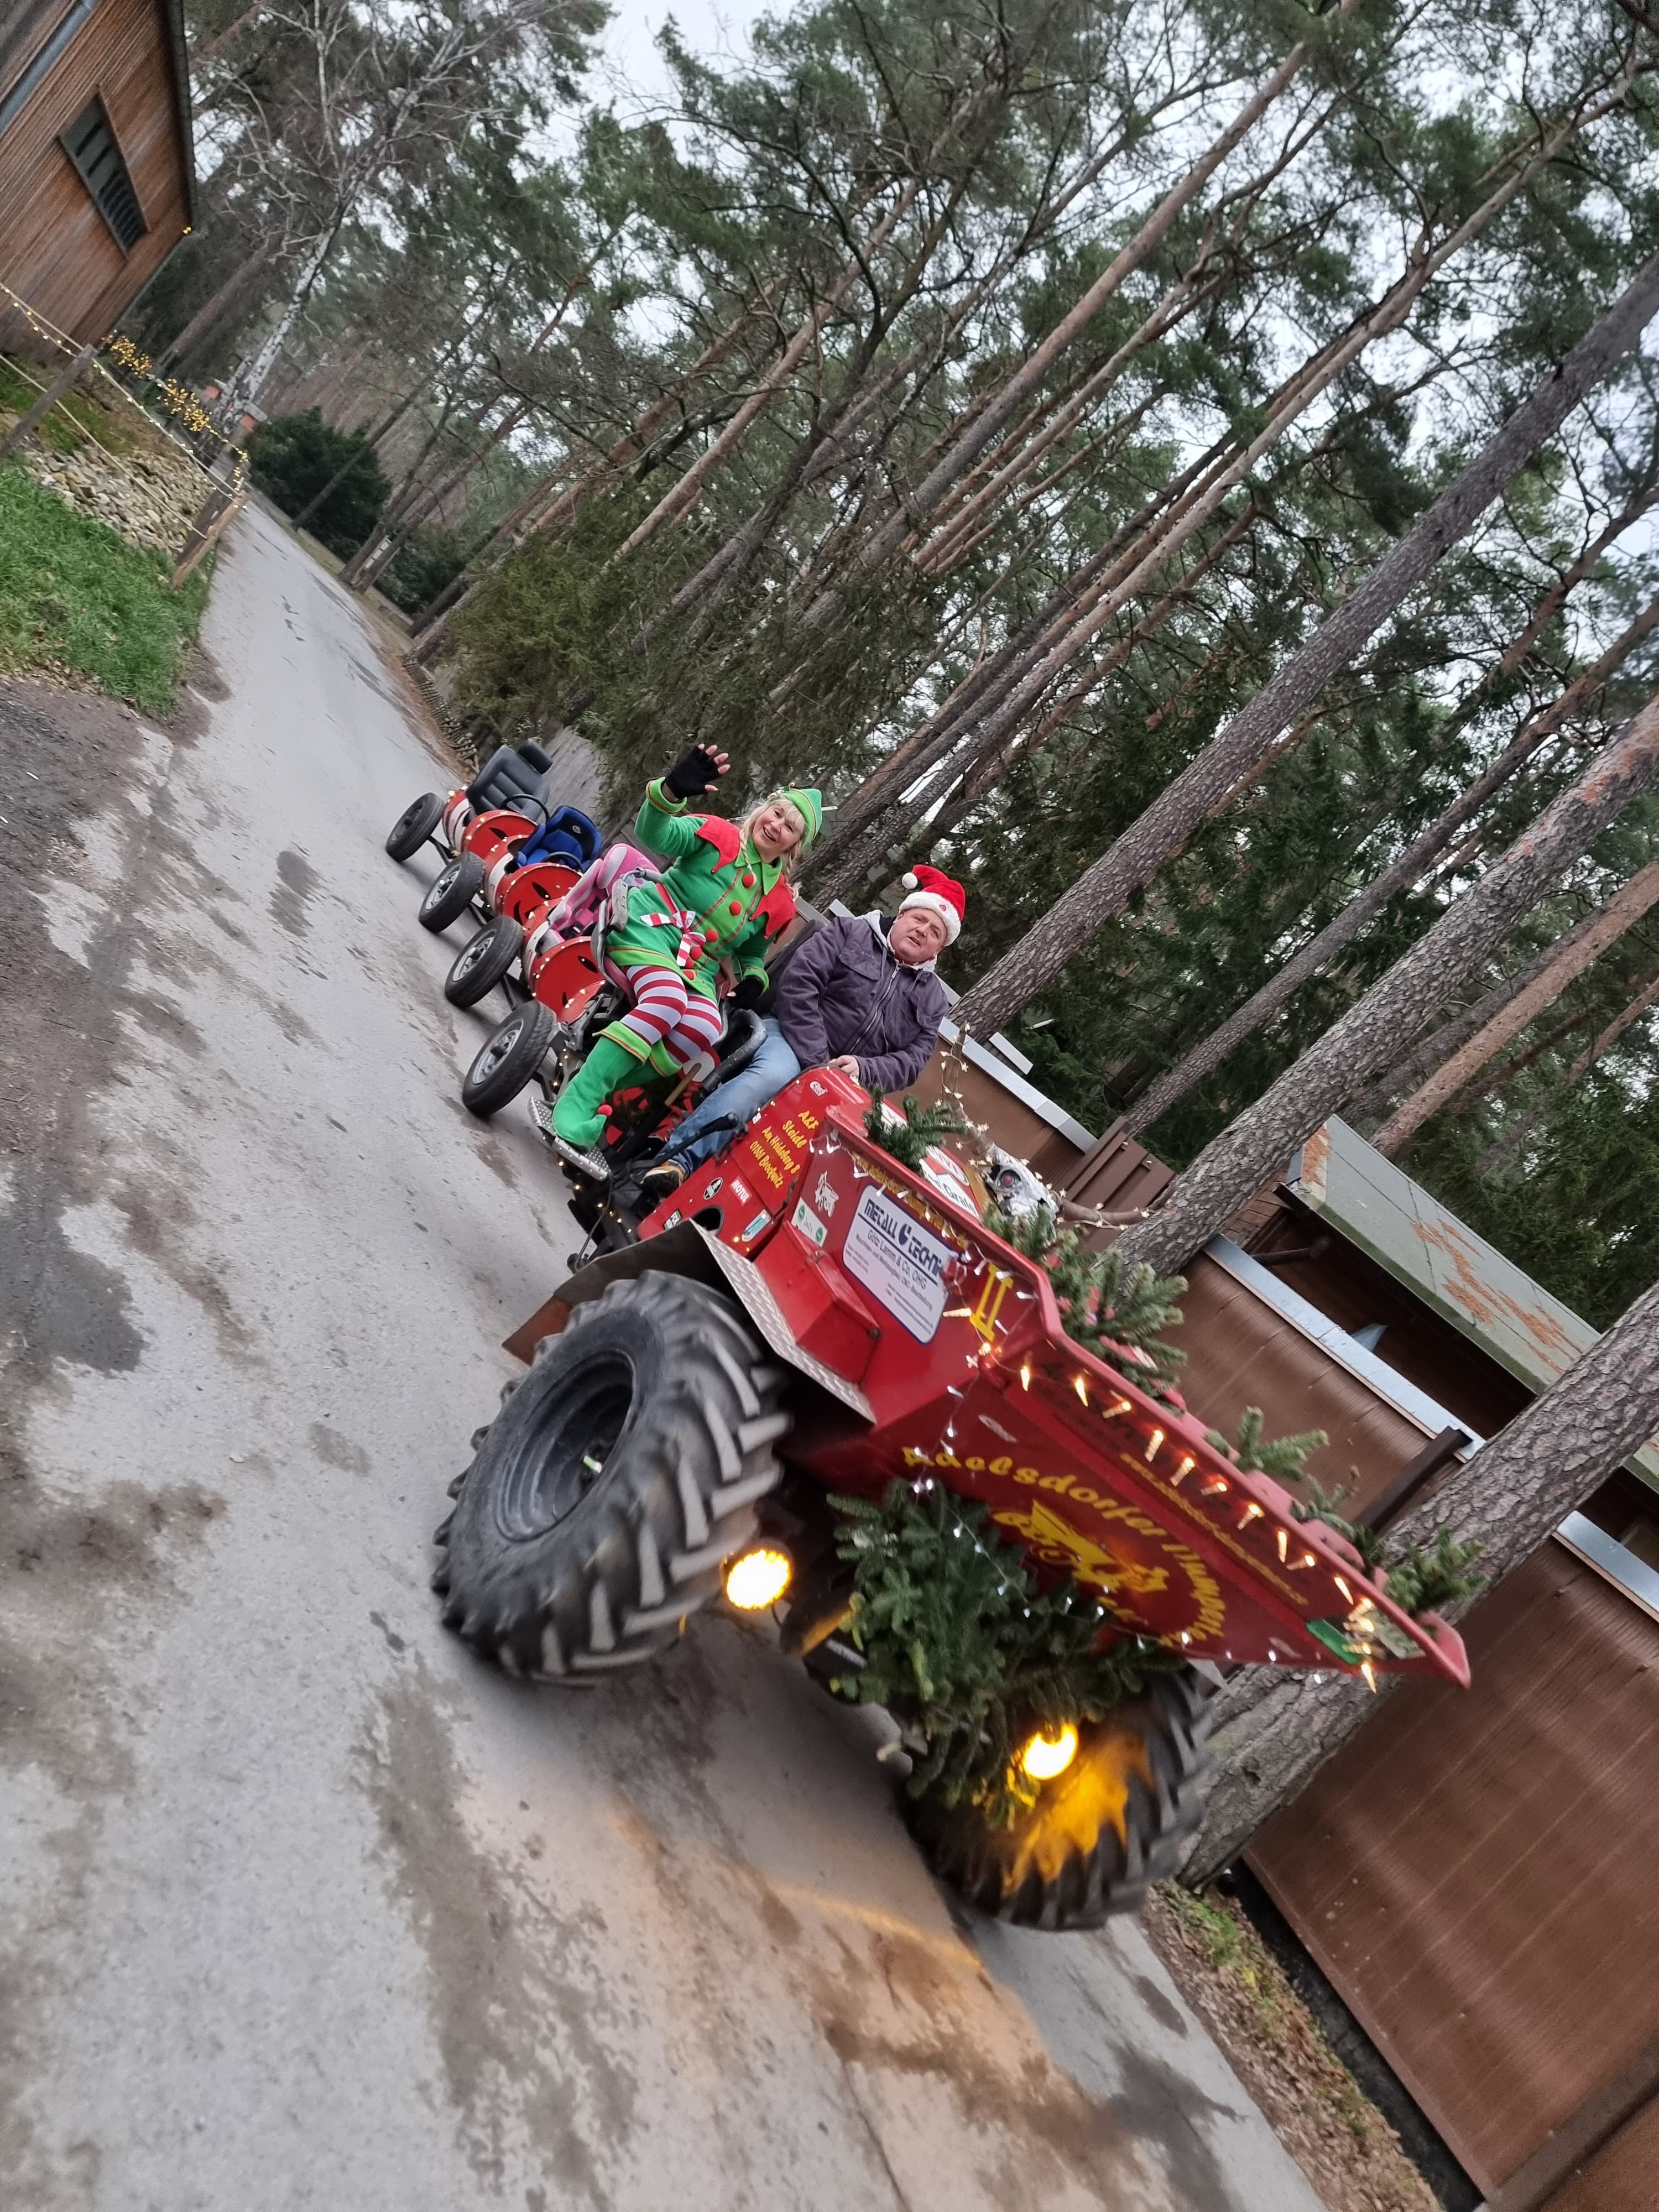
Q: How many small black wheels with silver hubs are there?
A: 4